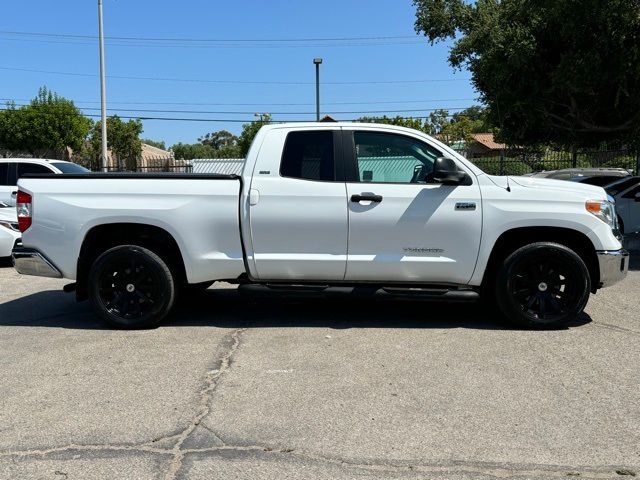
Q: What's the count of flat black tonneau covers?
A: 1